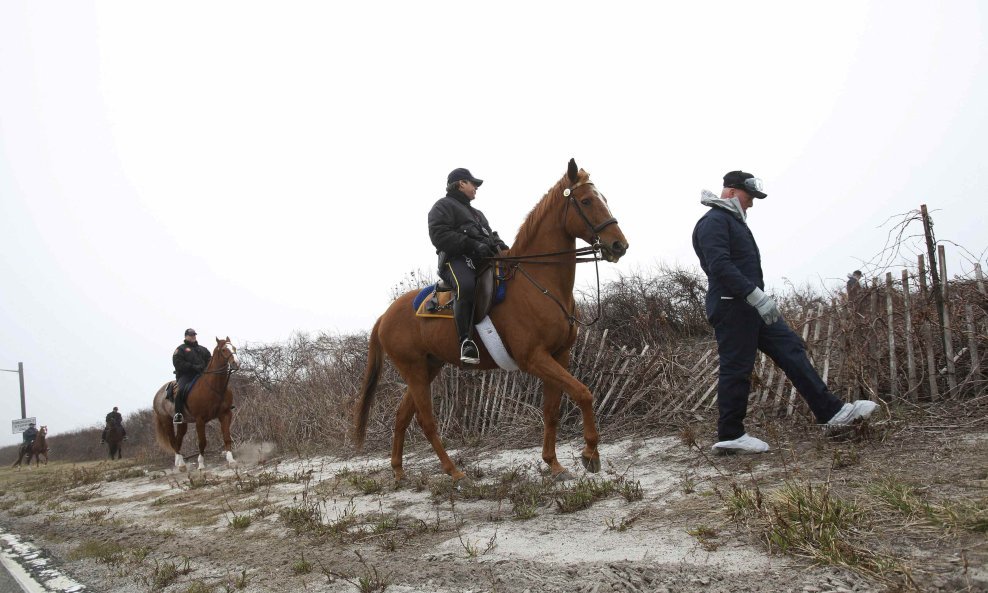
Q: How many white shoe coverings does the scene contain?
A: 2